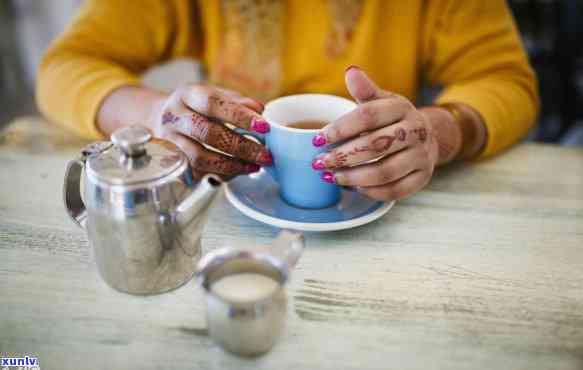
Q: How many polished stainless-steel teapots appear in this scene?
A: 1